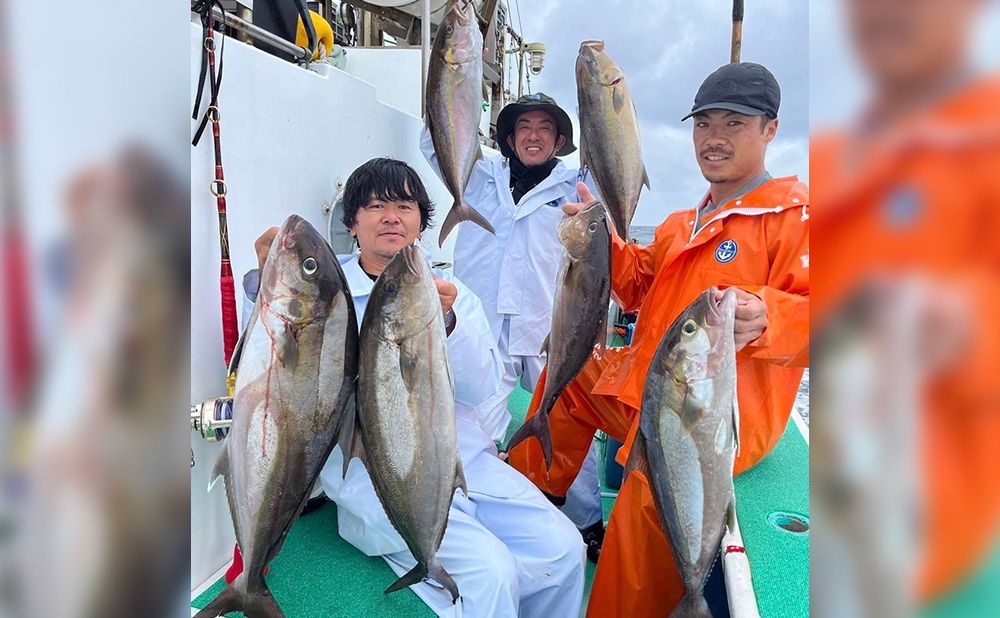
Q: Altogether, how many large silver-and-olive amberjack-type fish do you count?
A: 6